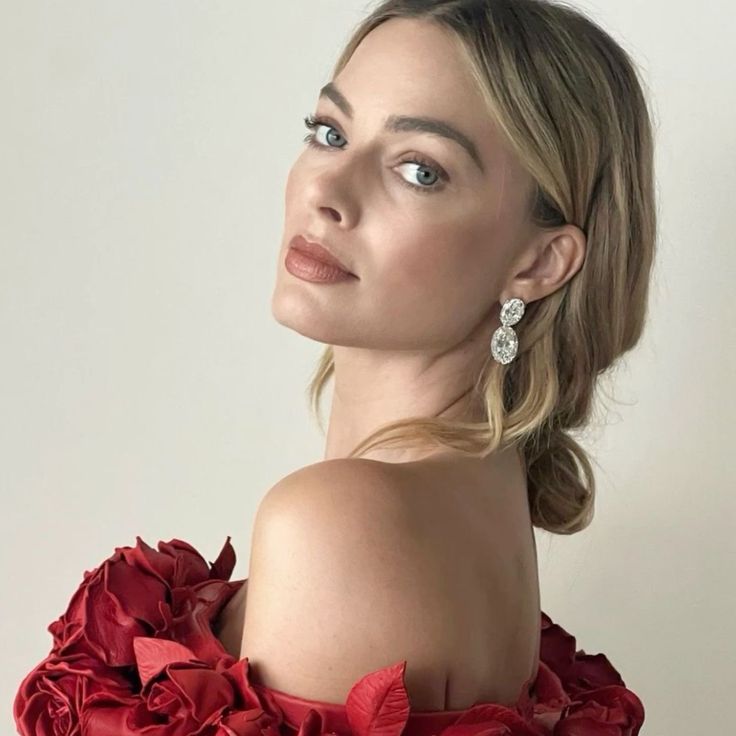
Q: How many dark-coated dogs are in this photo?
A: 0